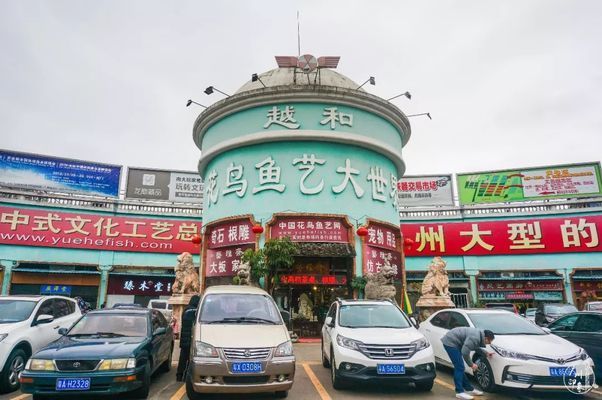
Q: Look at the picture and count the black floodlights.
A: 6